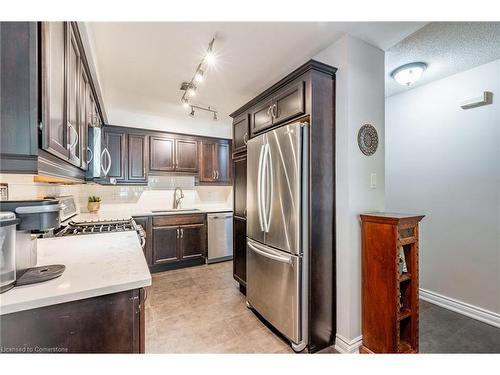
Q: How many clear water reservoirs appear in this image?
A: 1